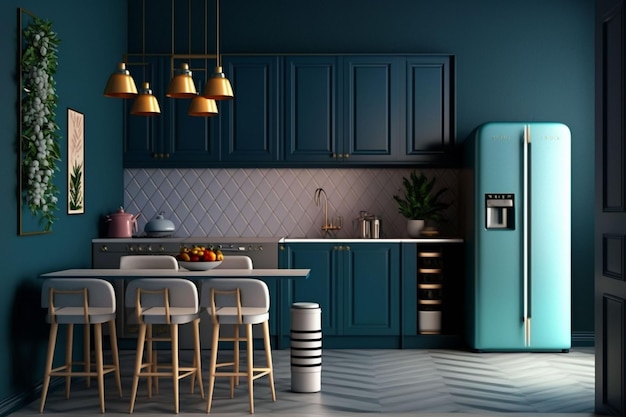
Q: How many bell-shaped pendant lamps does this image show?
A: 5